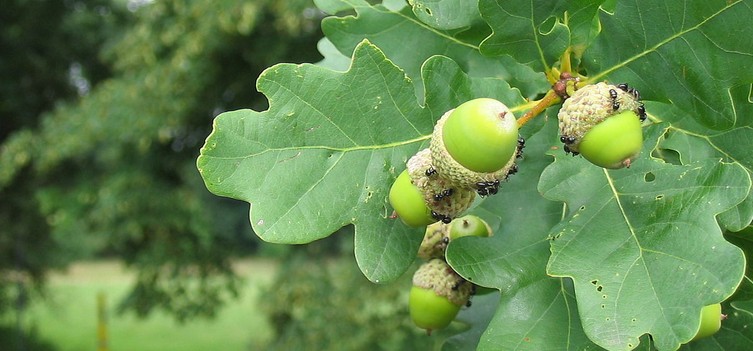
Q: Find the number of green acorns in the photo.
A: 6